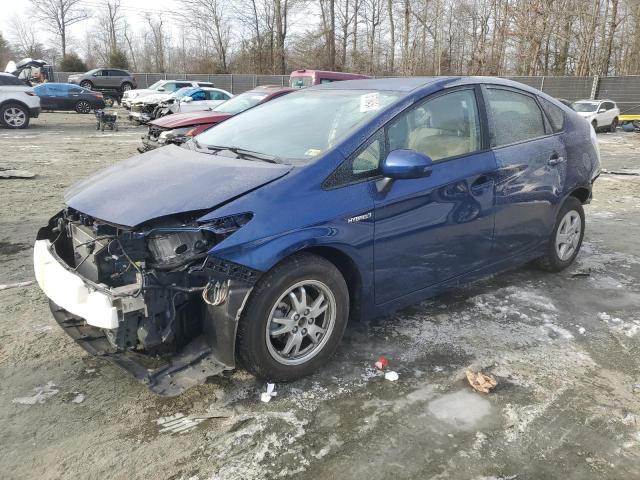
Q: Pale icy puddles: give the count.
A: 1